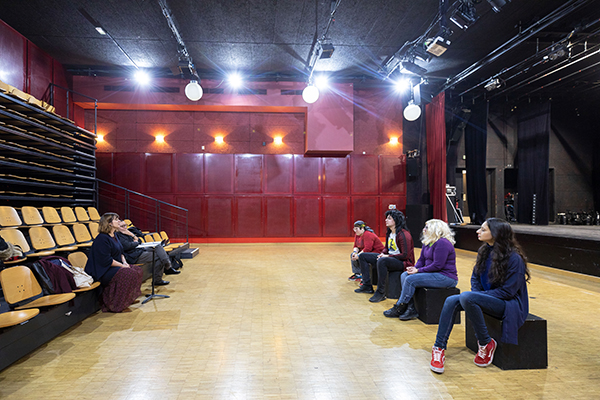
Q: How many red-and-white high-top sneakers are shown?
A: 2